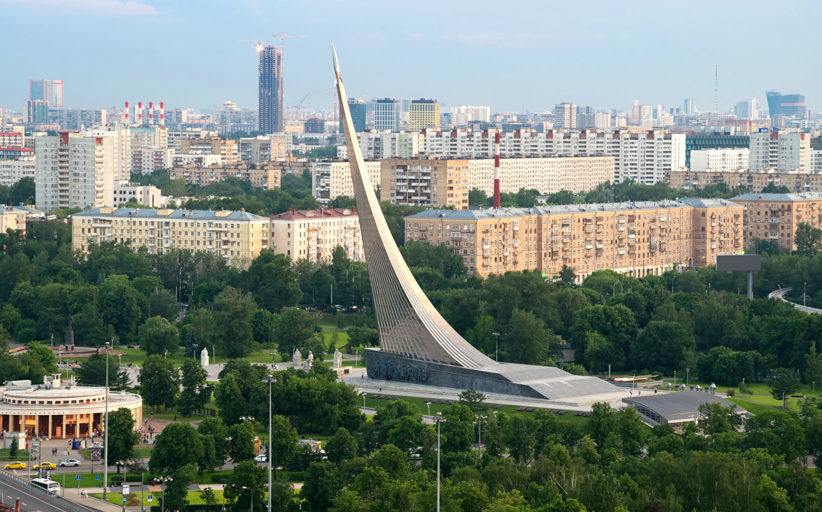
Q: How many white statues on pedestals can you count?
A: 4